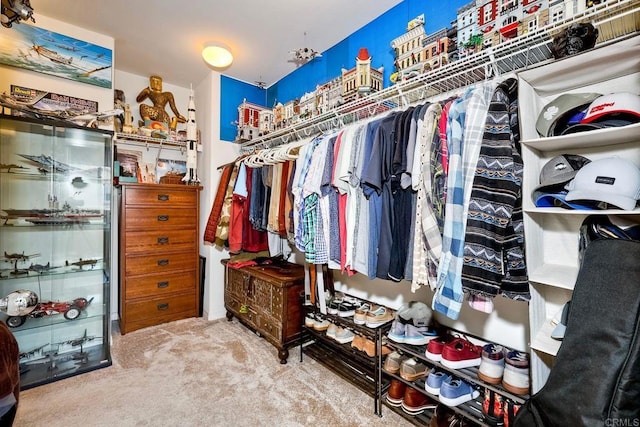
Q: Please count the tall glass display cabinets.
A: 1